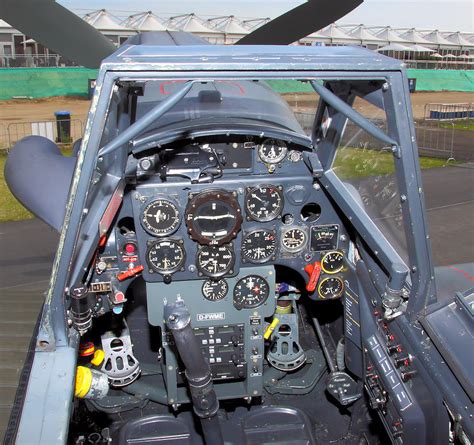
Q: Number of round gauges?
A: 12